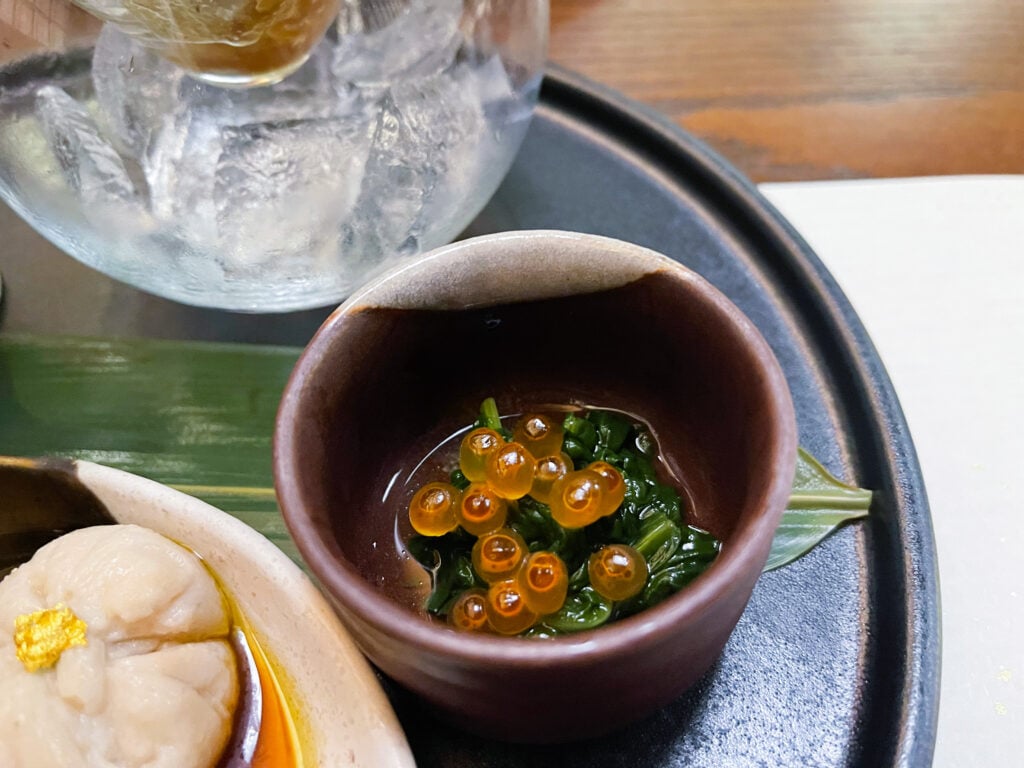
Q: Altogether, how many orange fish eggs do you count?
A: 13